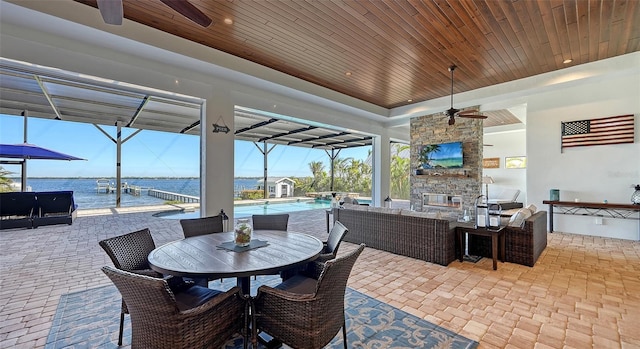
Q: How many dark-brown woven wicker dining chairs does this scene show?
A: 6